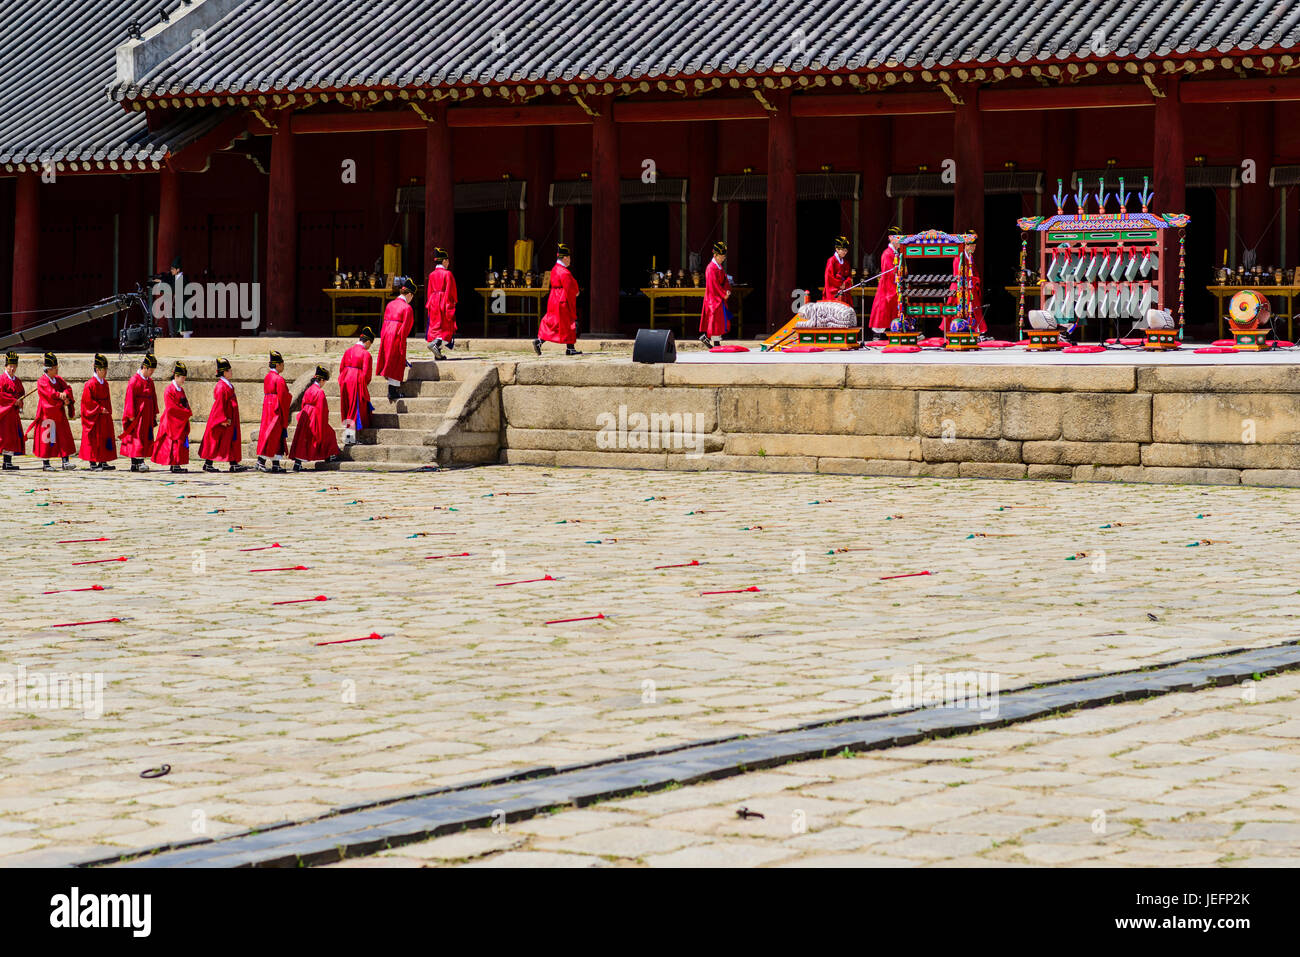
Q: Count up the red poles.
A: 14